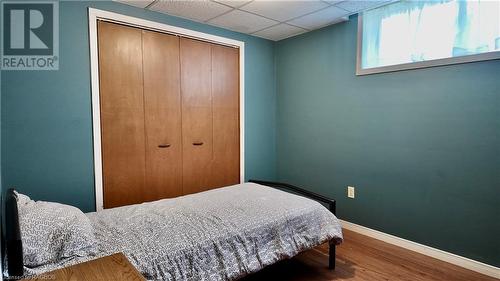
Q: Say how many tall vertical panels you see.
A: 4